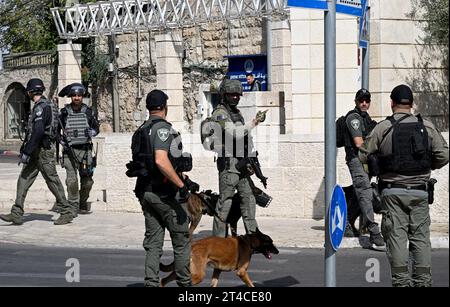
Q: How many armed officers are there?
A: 6